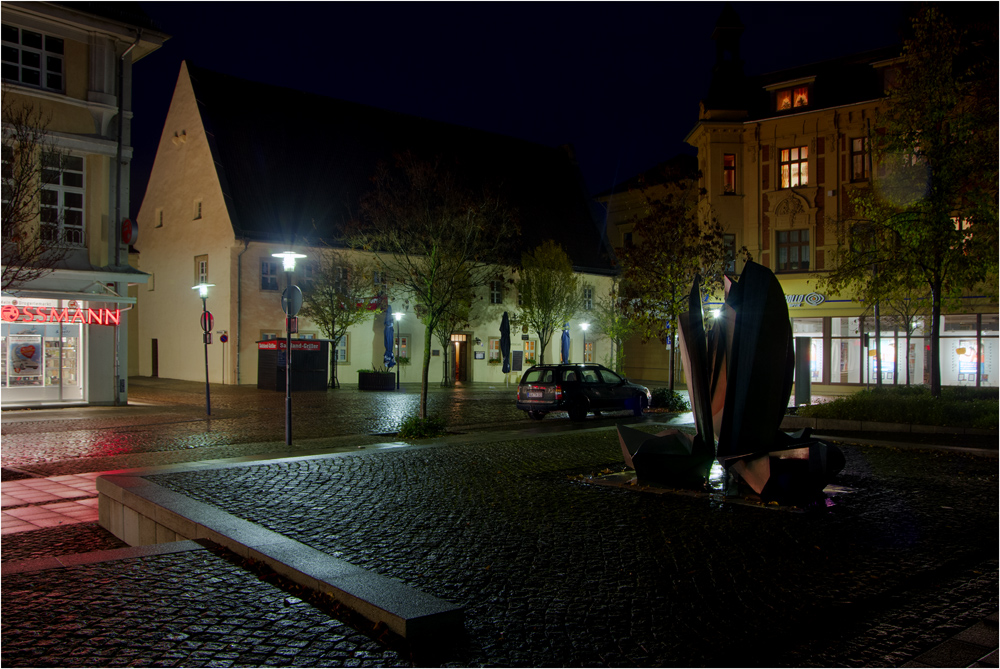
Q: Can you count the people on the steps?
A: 0